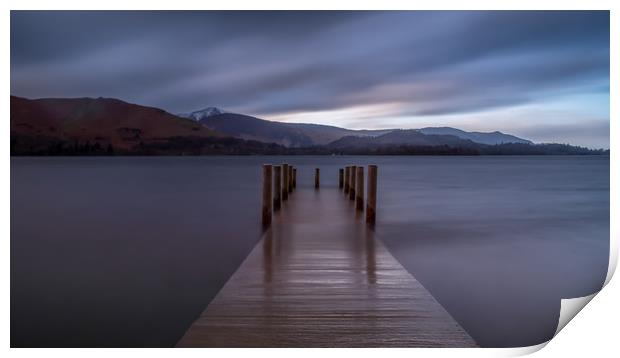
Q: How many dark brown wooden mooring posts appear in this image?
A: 11